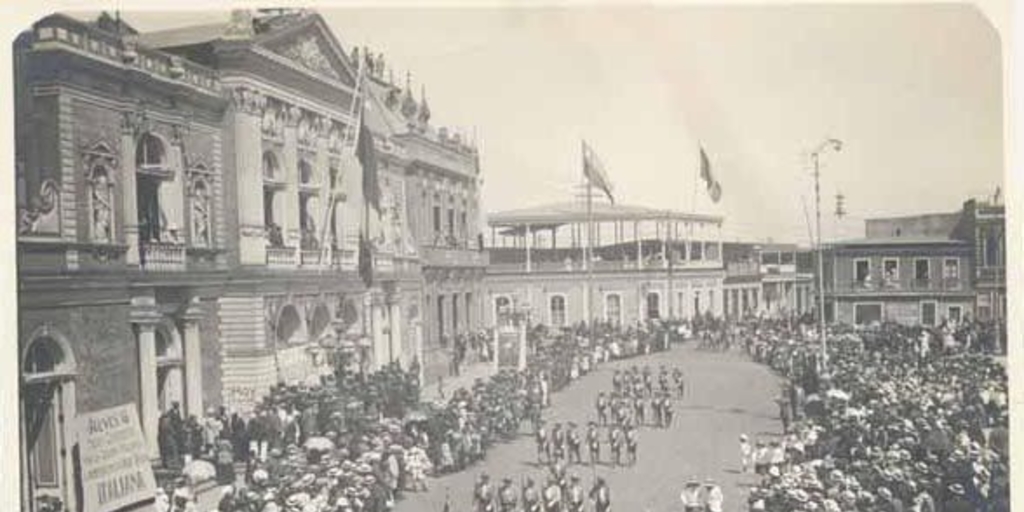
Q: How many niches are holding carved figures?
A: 2